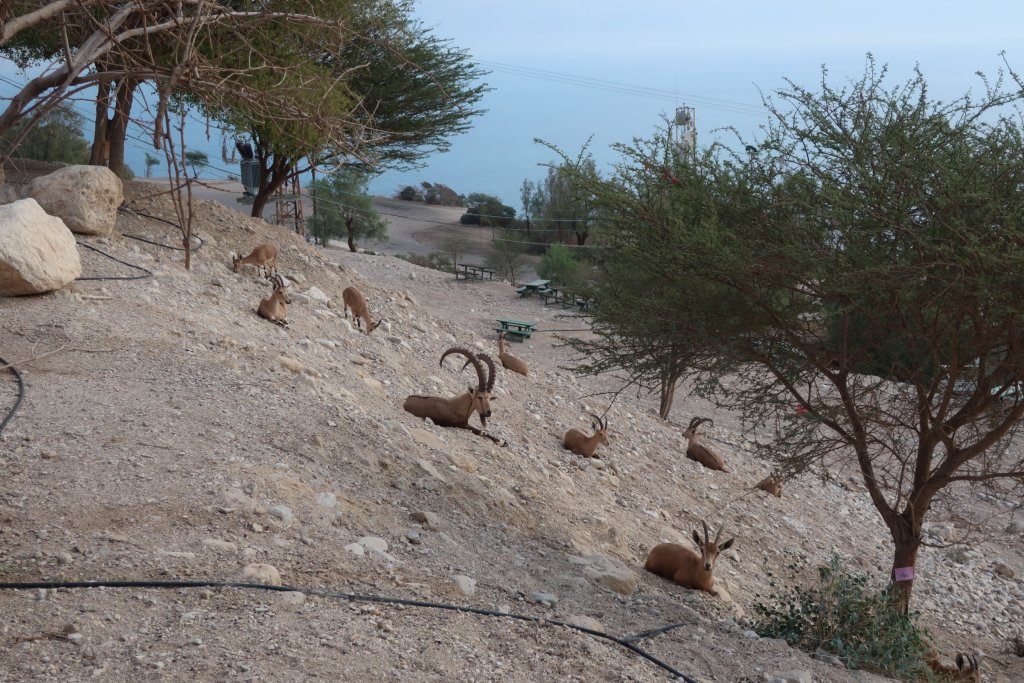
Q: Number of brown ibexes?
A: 10